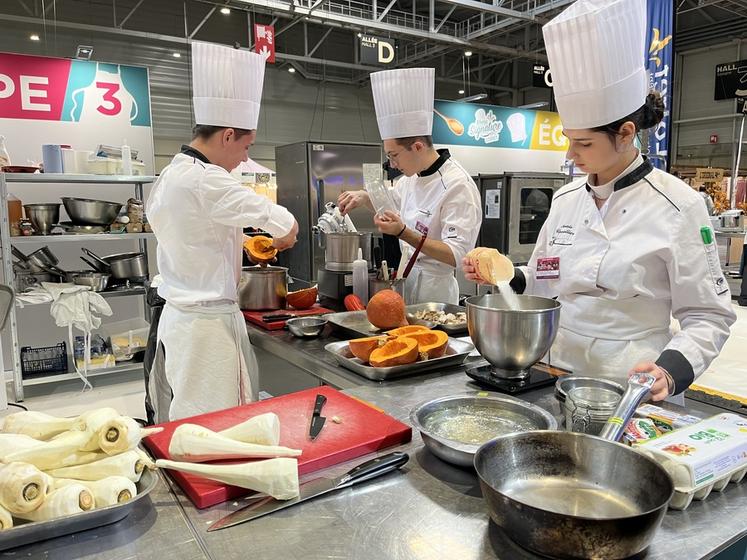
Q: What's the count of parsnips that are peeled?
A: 3